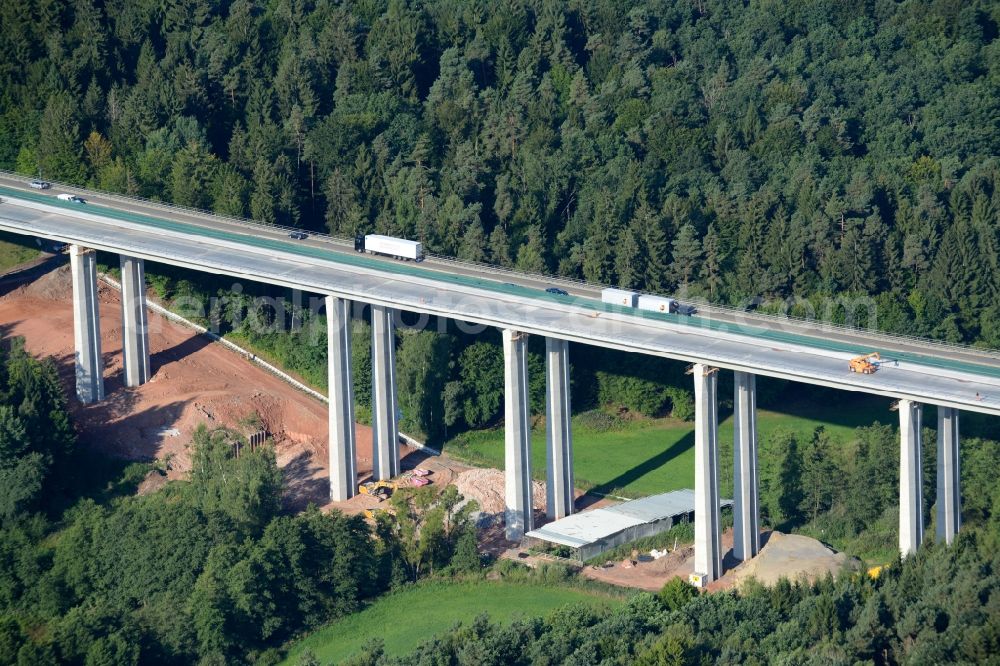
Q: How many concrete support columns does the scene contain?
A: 10